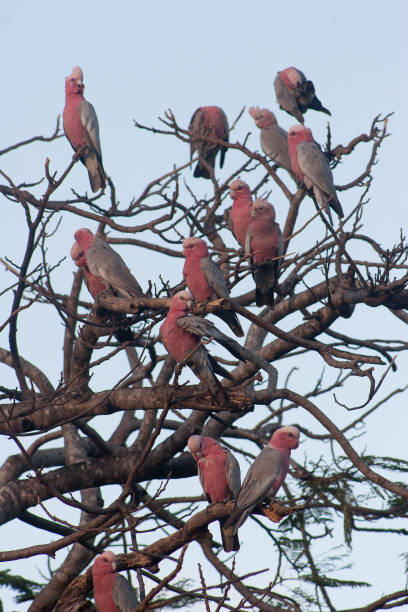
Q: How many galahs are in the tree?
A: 14